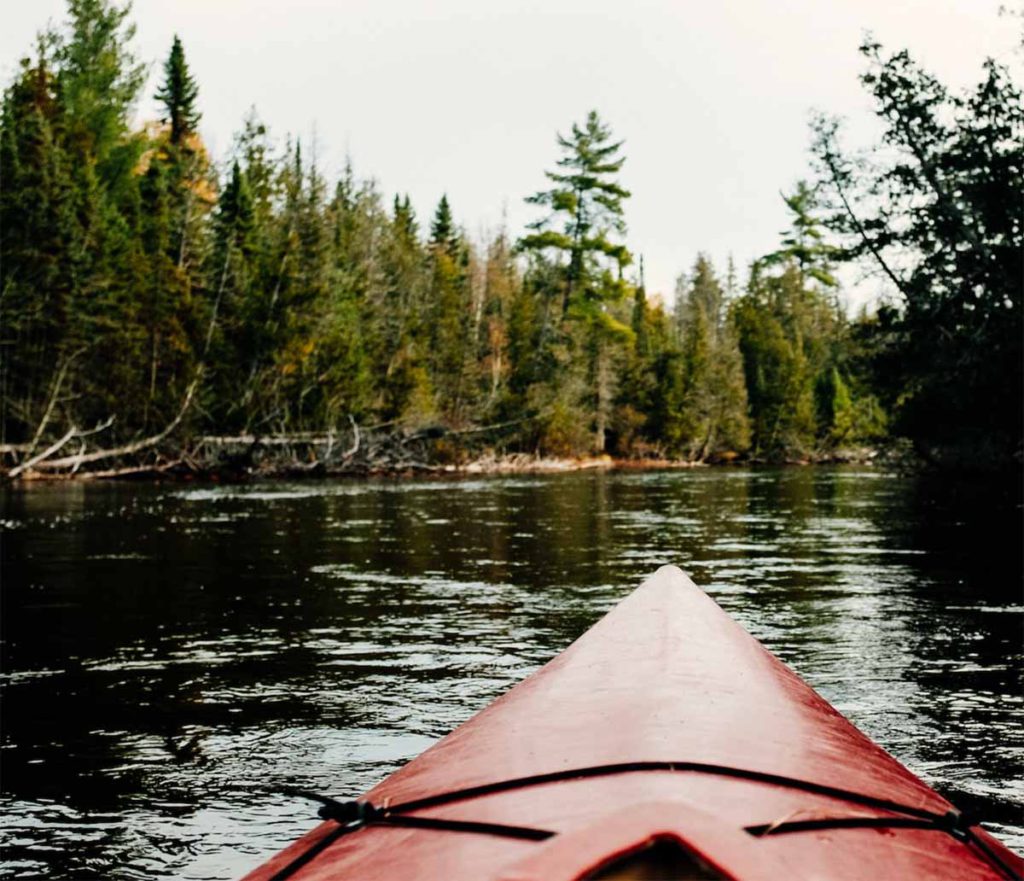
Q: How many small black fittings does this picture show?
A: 2